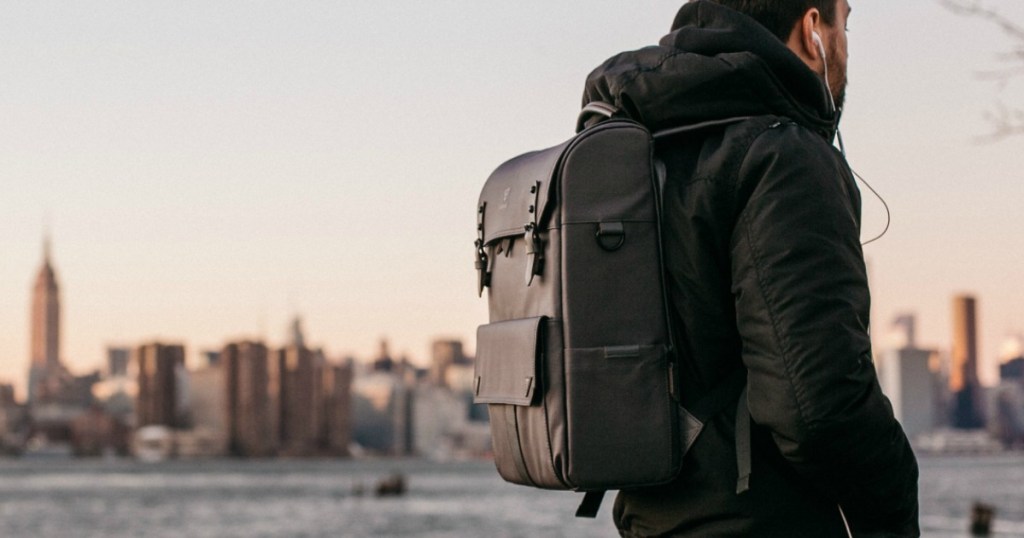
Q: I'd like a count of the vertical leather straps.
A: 2